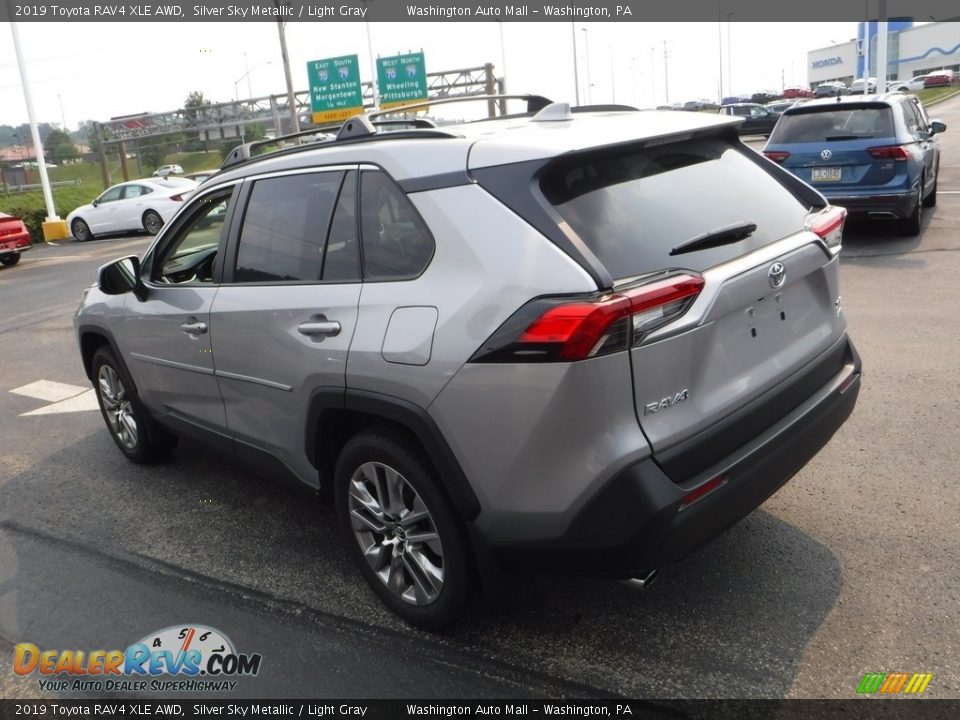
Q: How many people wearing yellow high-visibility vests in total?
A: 0